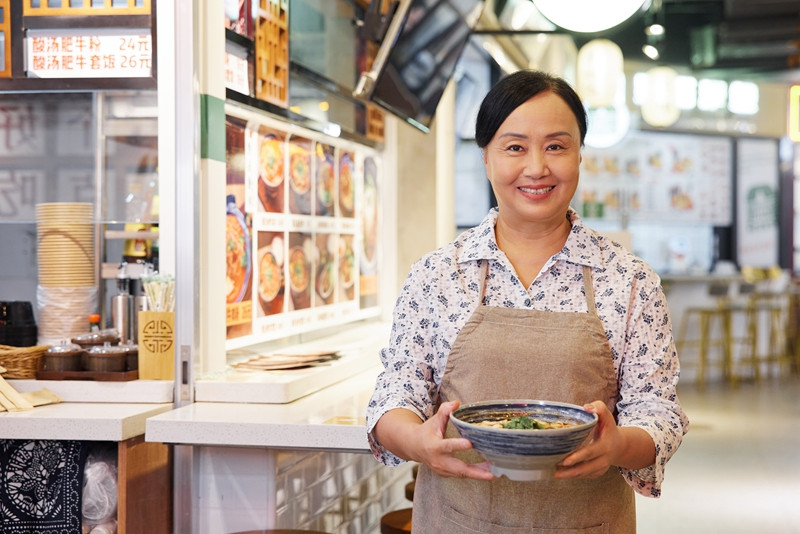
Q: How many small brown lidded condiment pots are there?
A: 4